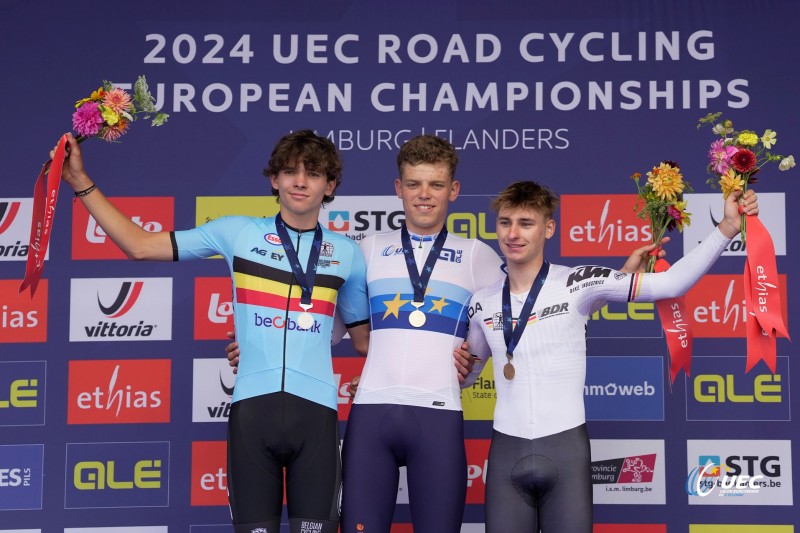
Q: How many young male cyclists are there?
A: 3